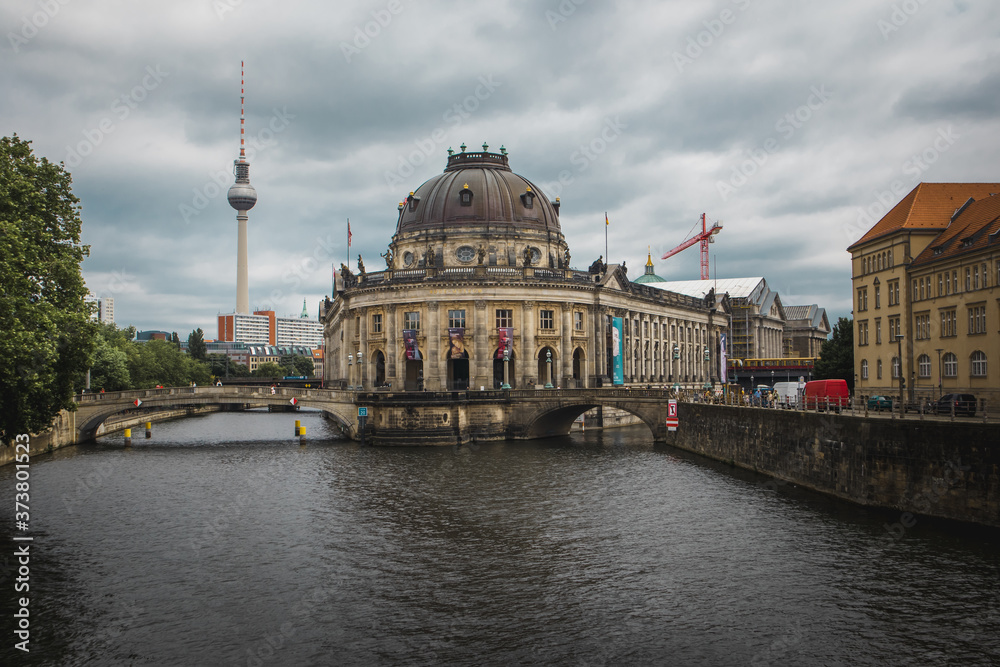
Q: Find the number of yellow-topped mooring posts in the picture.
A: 4